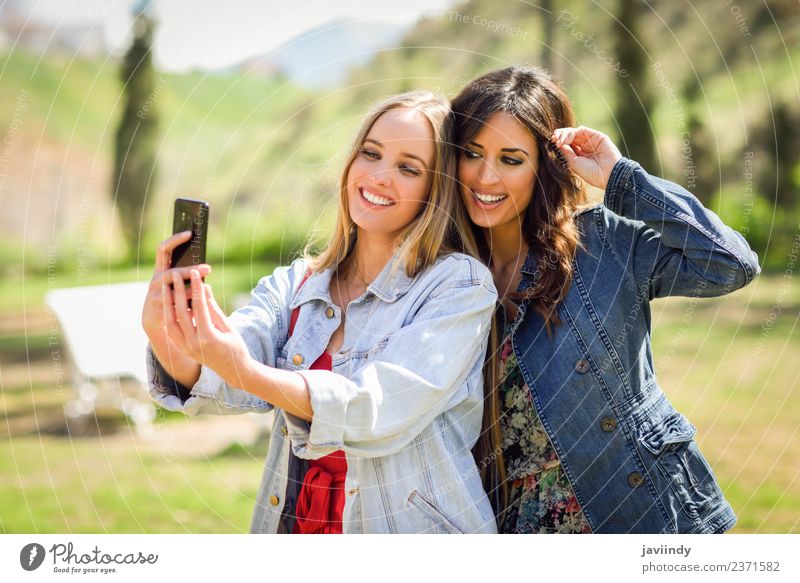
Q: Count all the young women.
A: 2